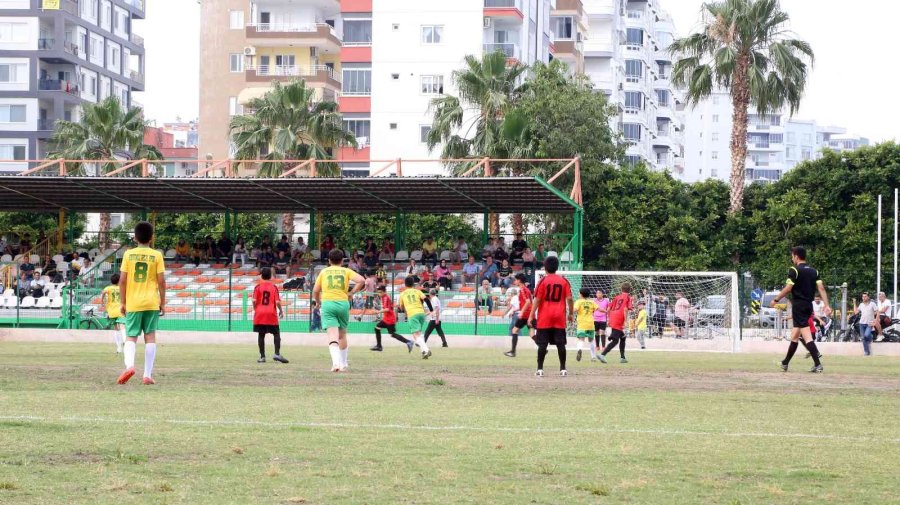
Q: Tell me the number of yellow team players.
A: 5